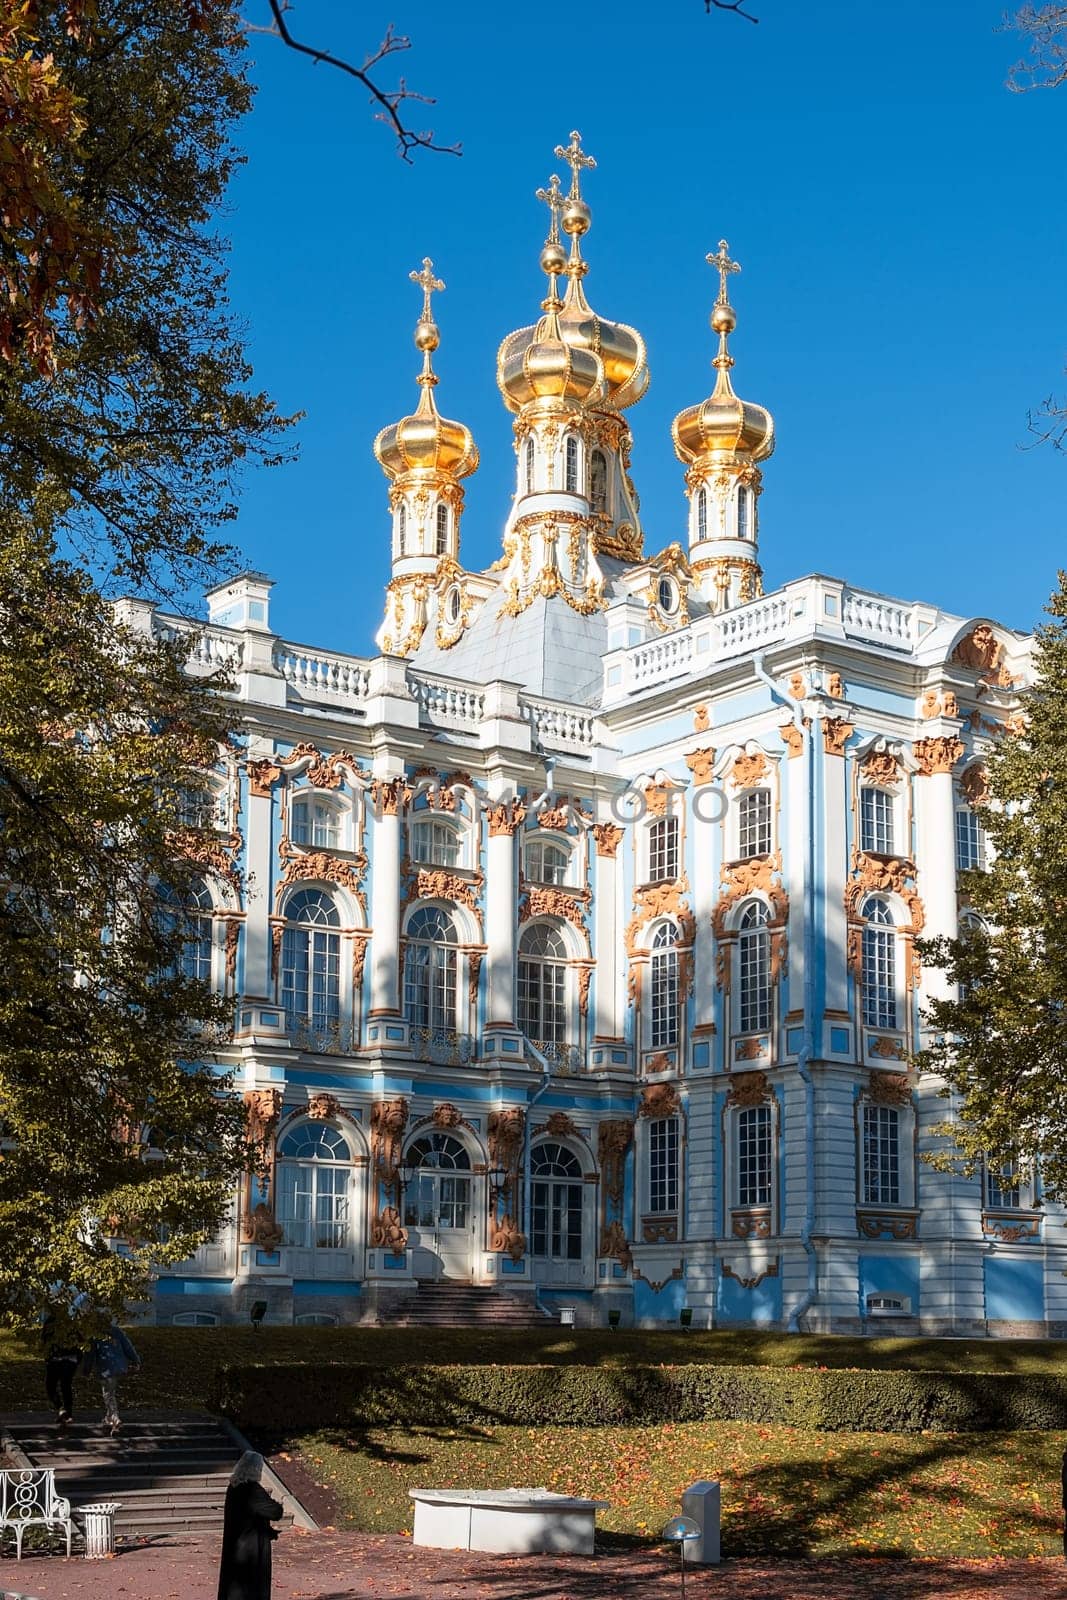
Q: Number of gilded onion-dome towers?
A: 4